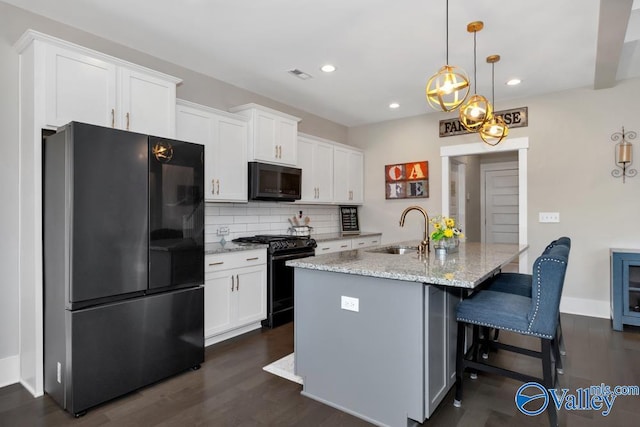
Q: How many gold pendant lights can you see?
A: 3